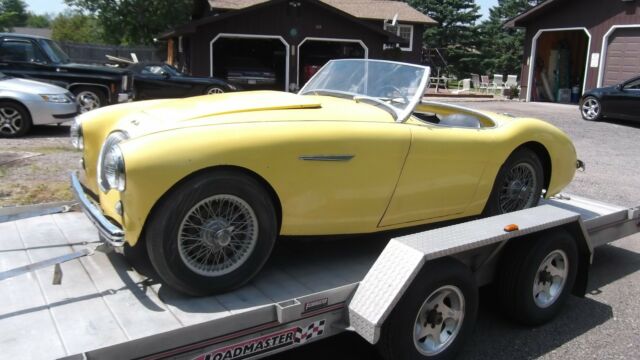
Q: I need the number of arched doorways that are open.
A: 3